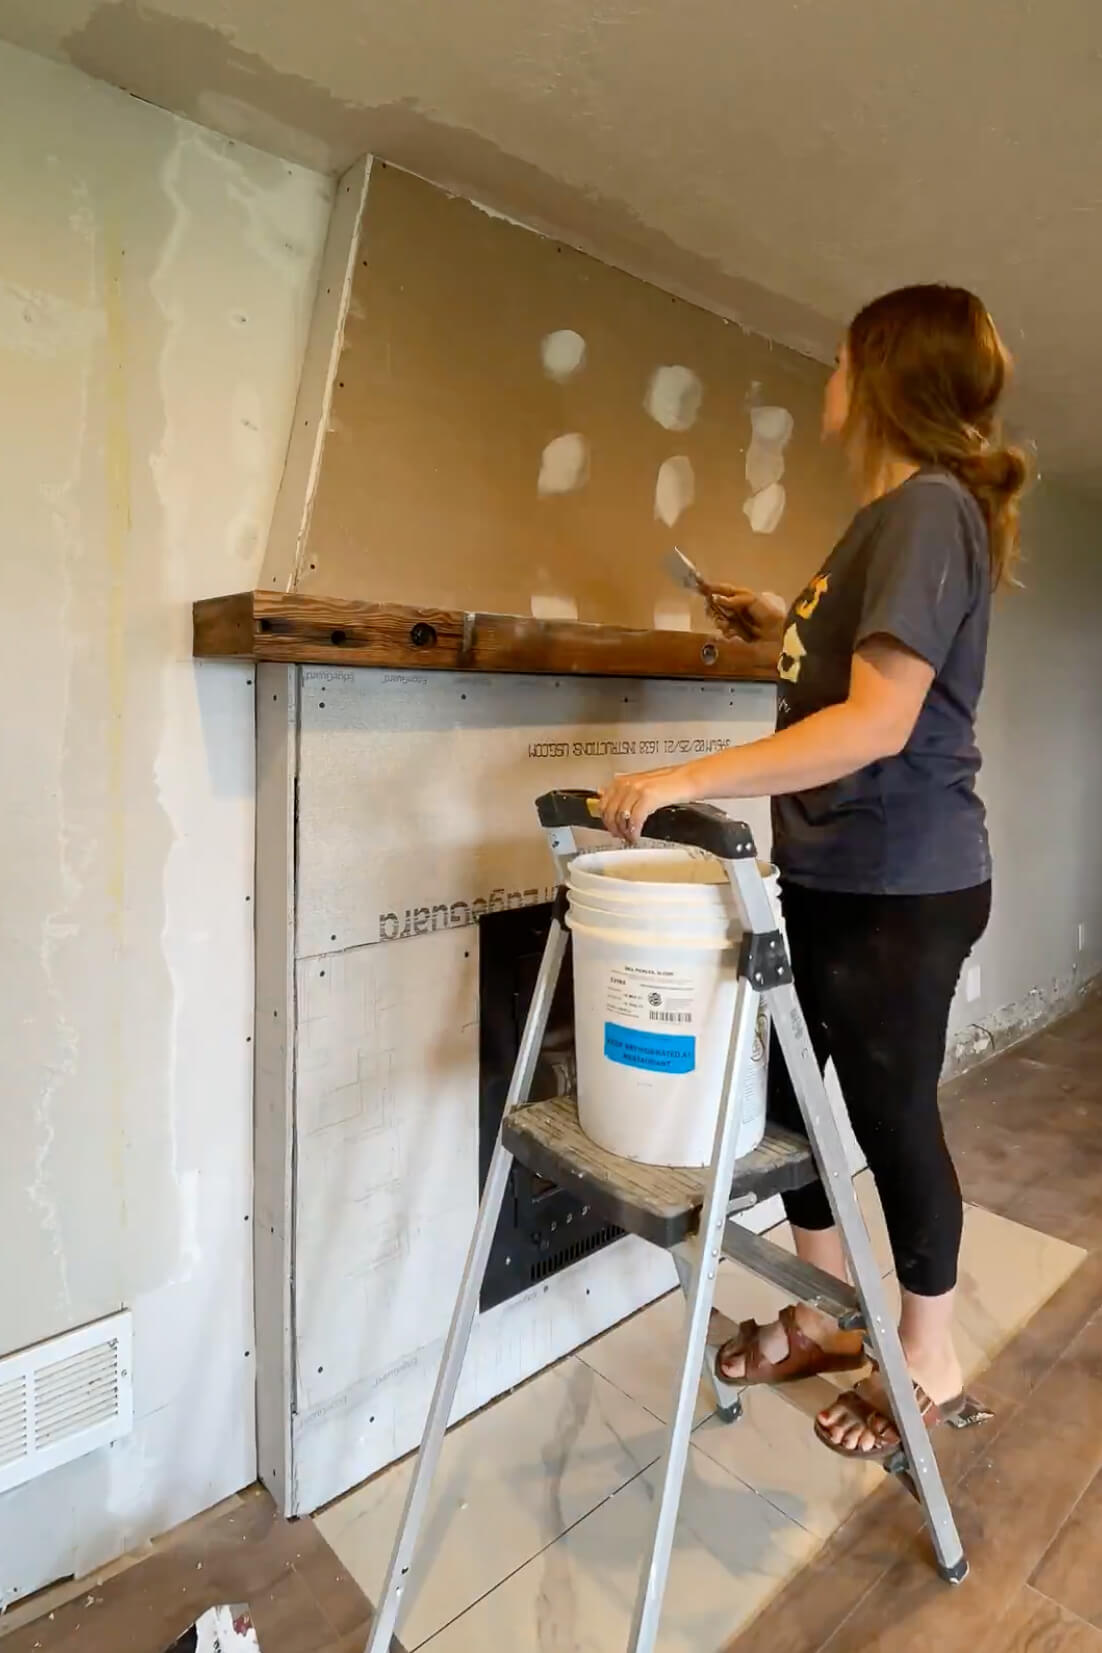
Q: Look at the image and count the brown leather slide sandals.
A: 2